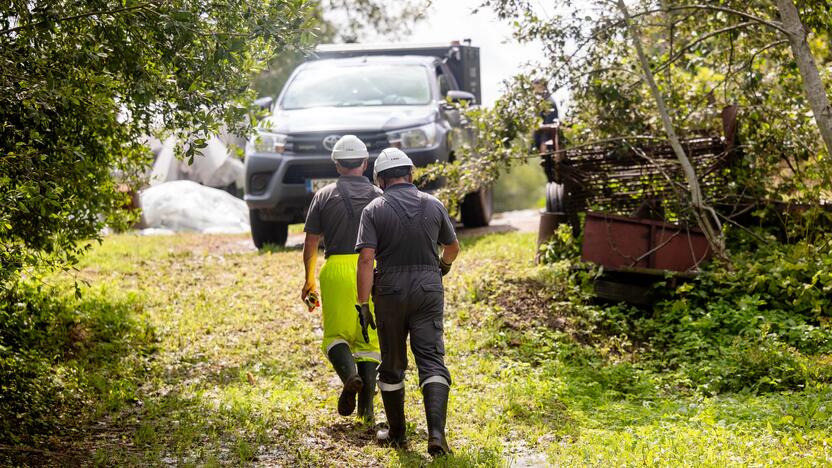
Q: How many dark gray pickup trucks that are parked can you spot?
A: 1